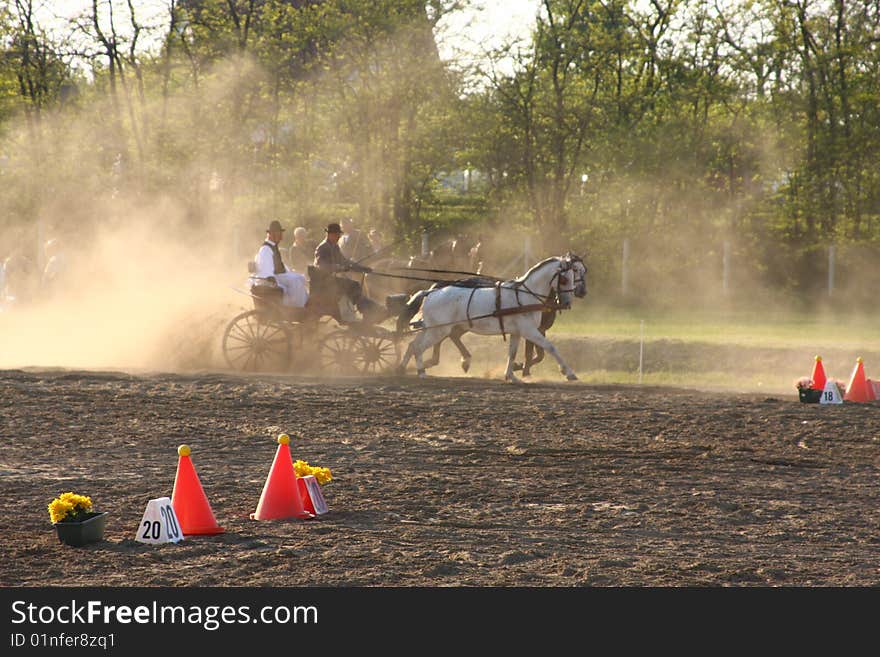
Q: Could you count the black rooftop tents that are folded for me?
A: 0